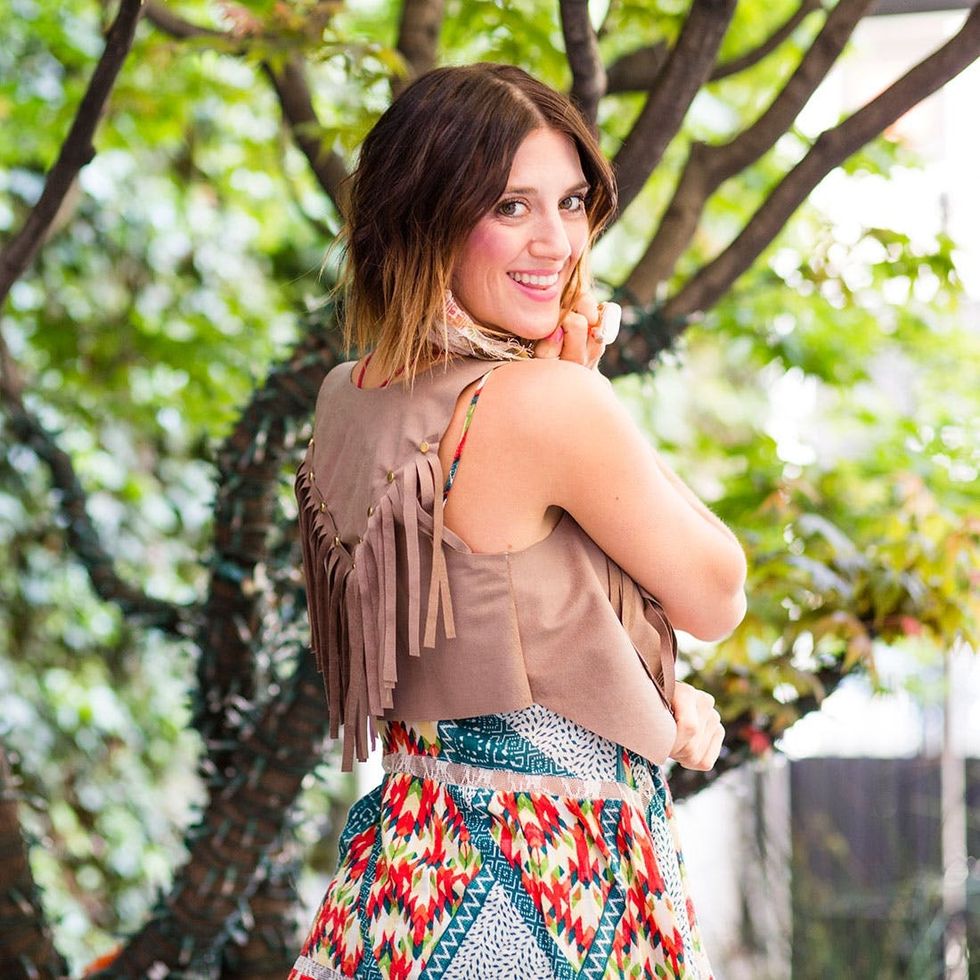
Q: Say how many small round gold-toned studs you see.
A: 9